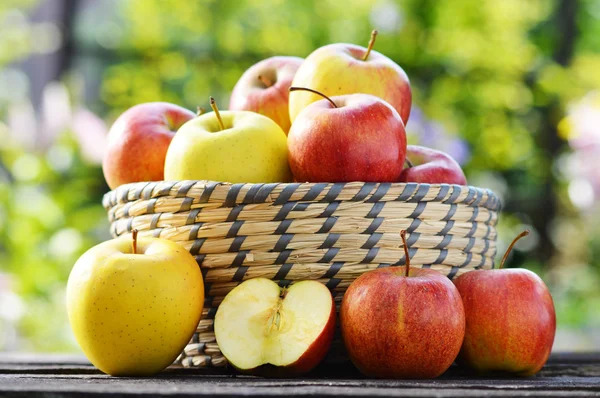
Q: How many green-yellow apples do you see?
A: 2